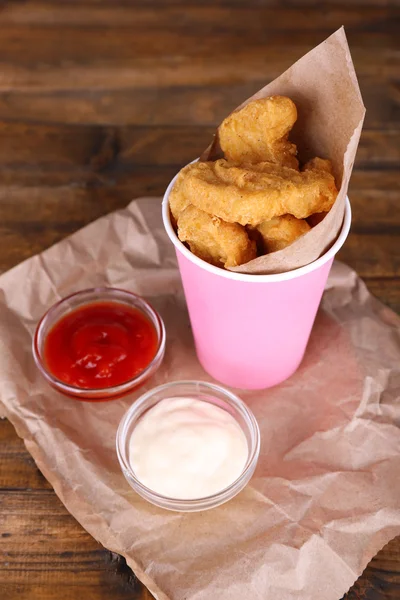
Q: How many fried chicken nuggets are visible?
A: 5